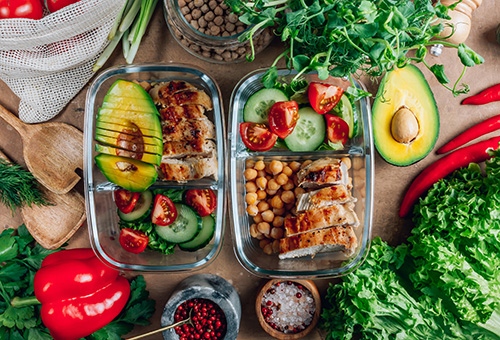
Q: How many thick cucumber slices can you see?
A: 6